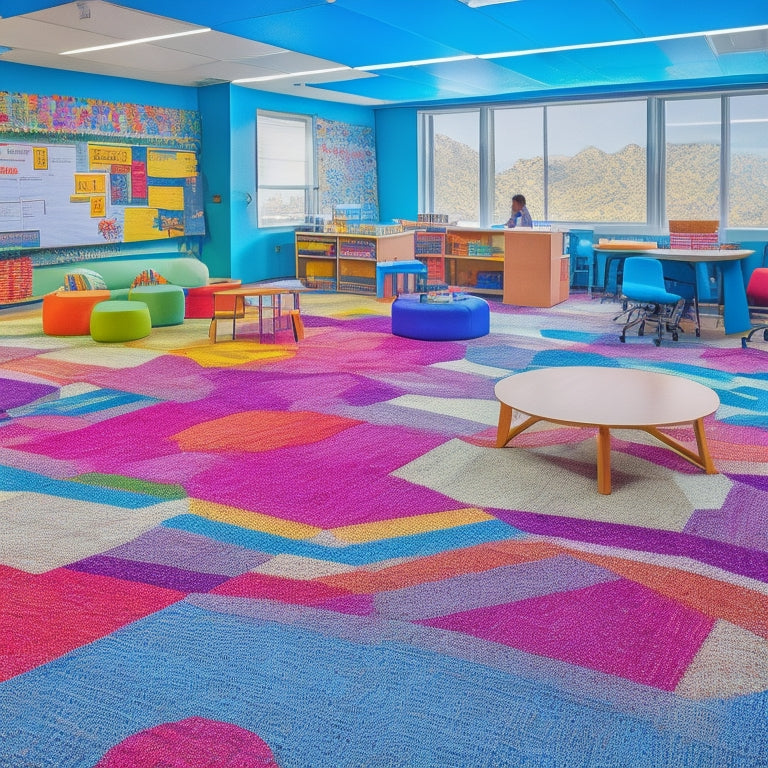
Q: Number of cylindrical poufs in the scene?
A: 4